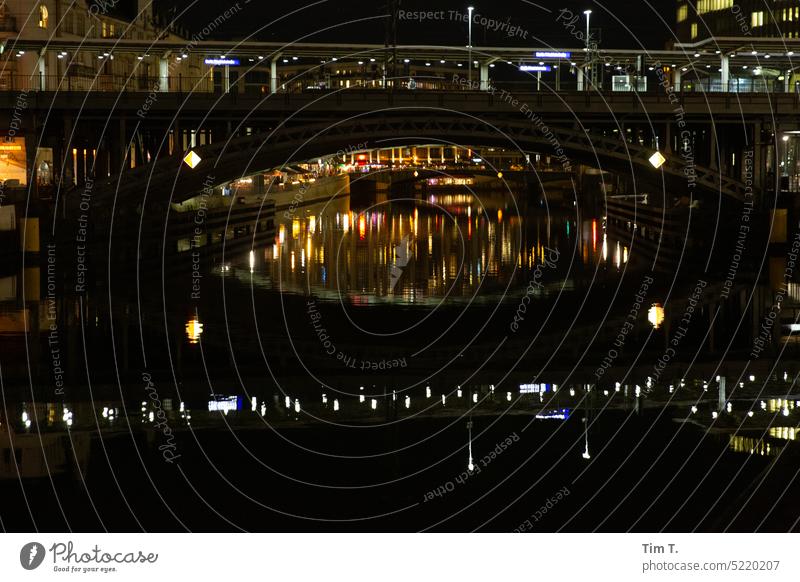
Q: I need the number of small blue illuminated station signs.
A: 3